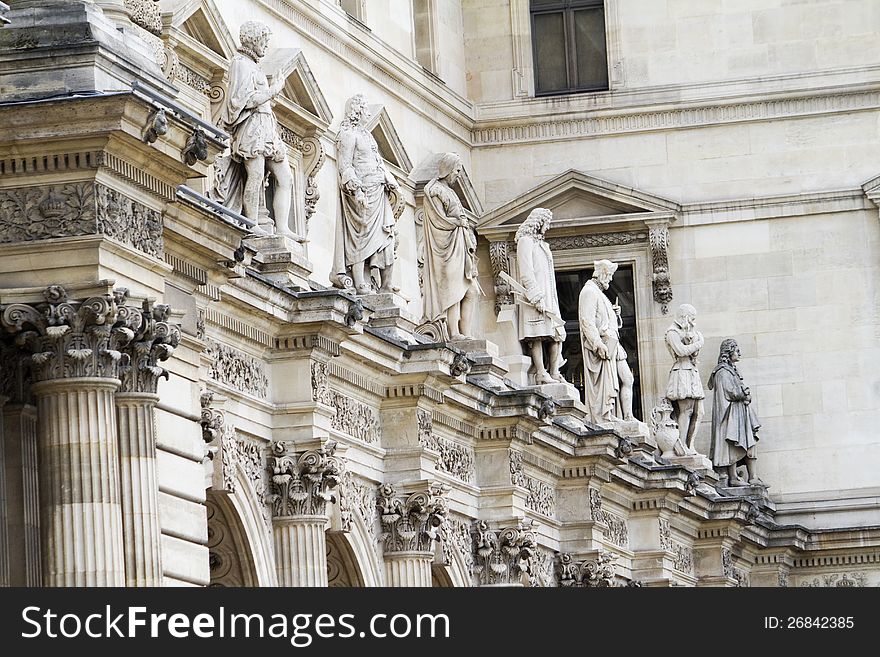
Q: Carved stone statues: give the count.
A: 7